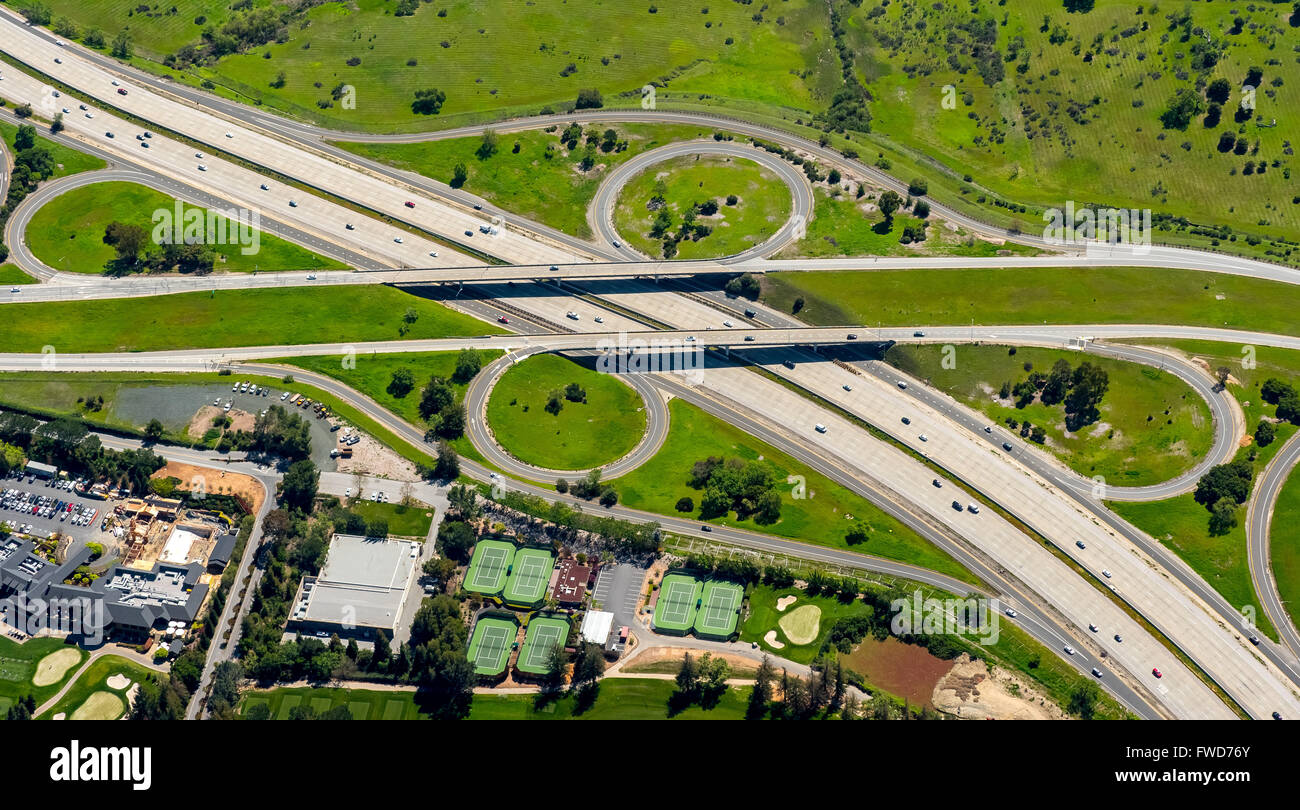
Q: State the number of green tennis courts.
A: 6